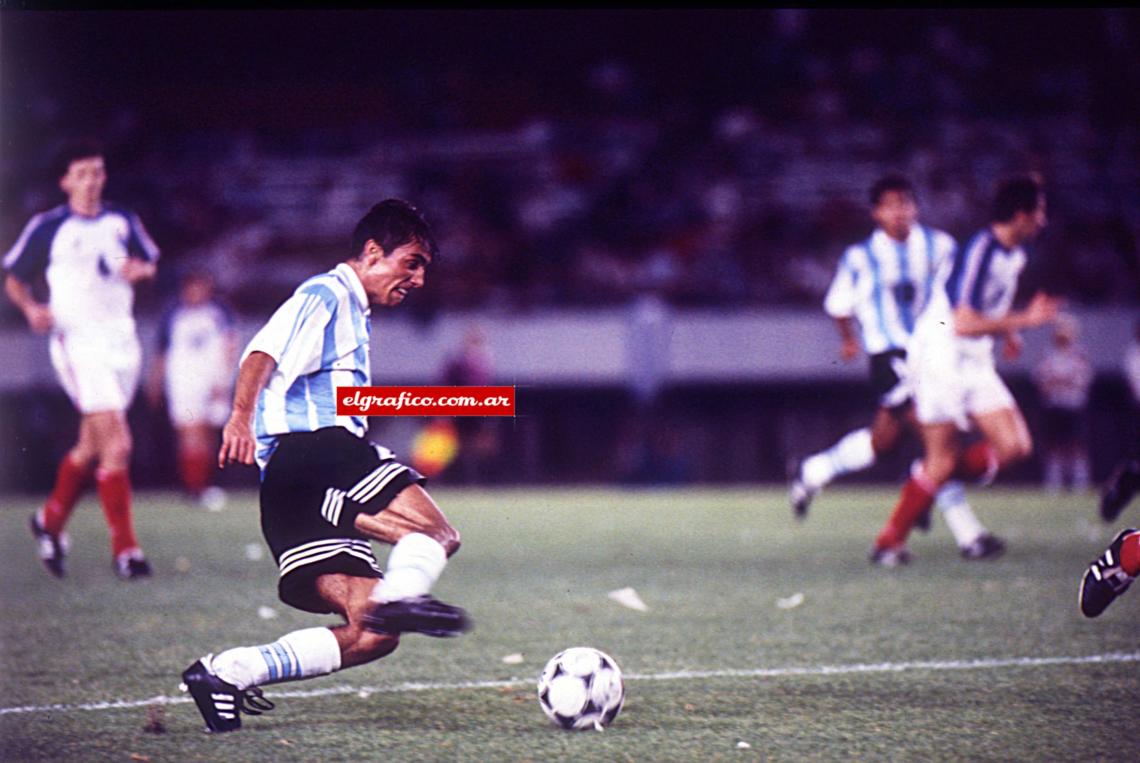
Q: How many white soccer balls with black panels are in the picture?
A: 1